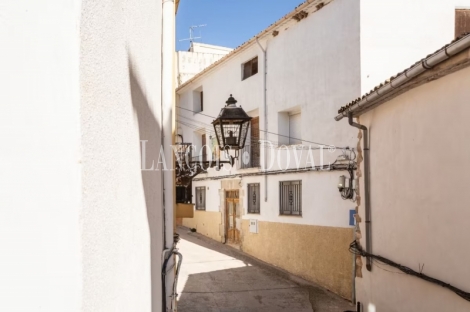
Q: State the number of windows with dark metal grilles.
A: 3